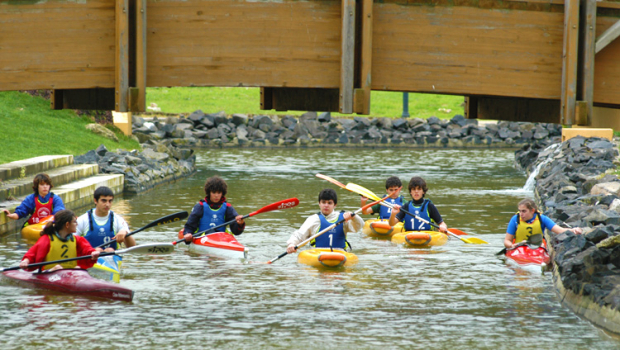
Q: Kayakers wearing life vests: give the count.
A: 8